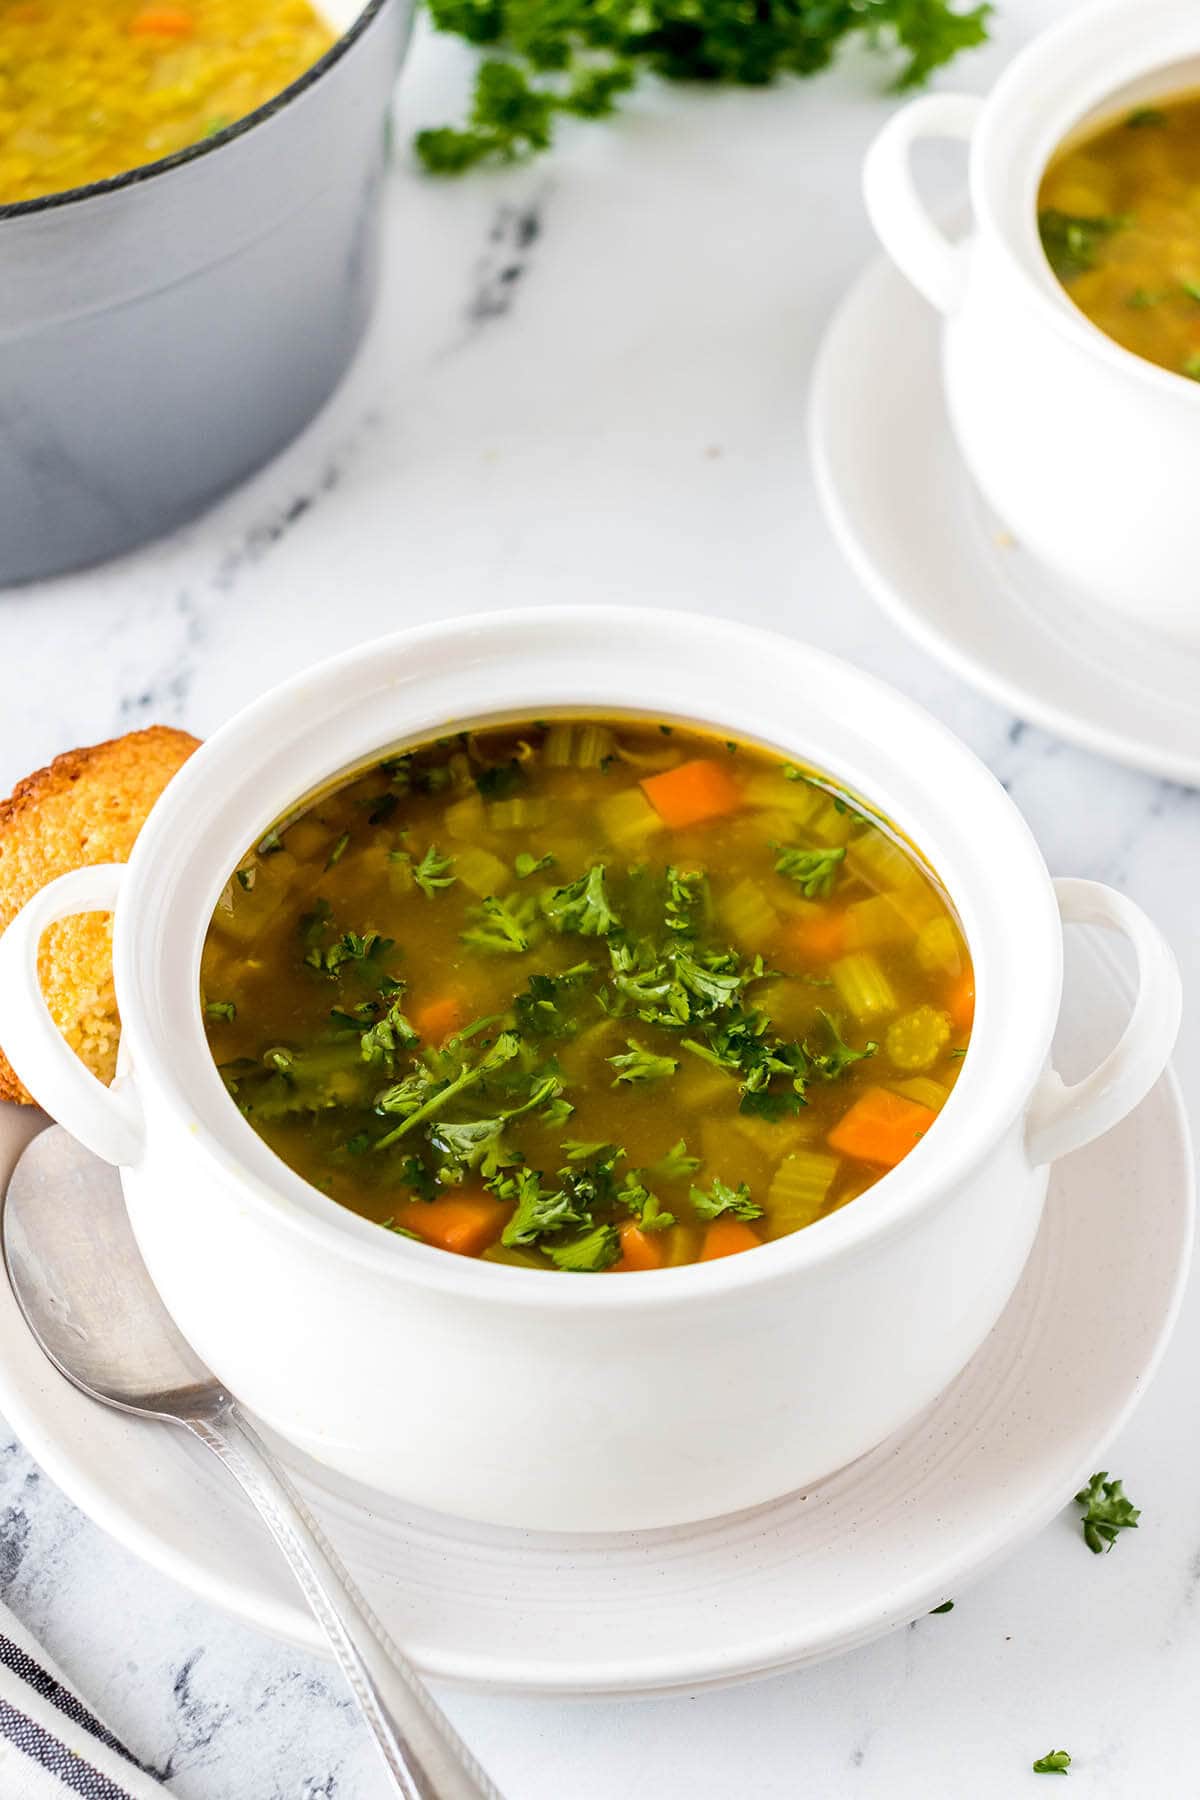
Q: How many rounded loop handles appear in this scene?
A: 3